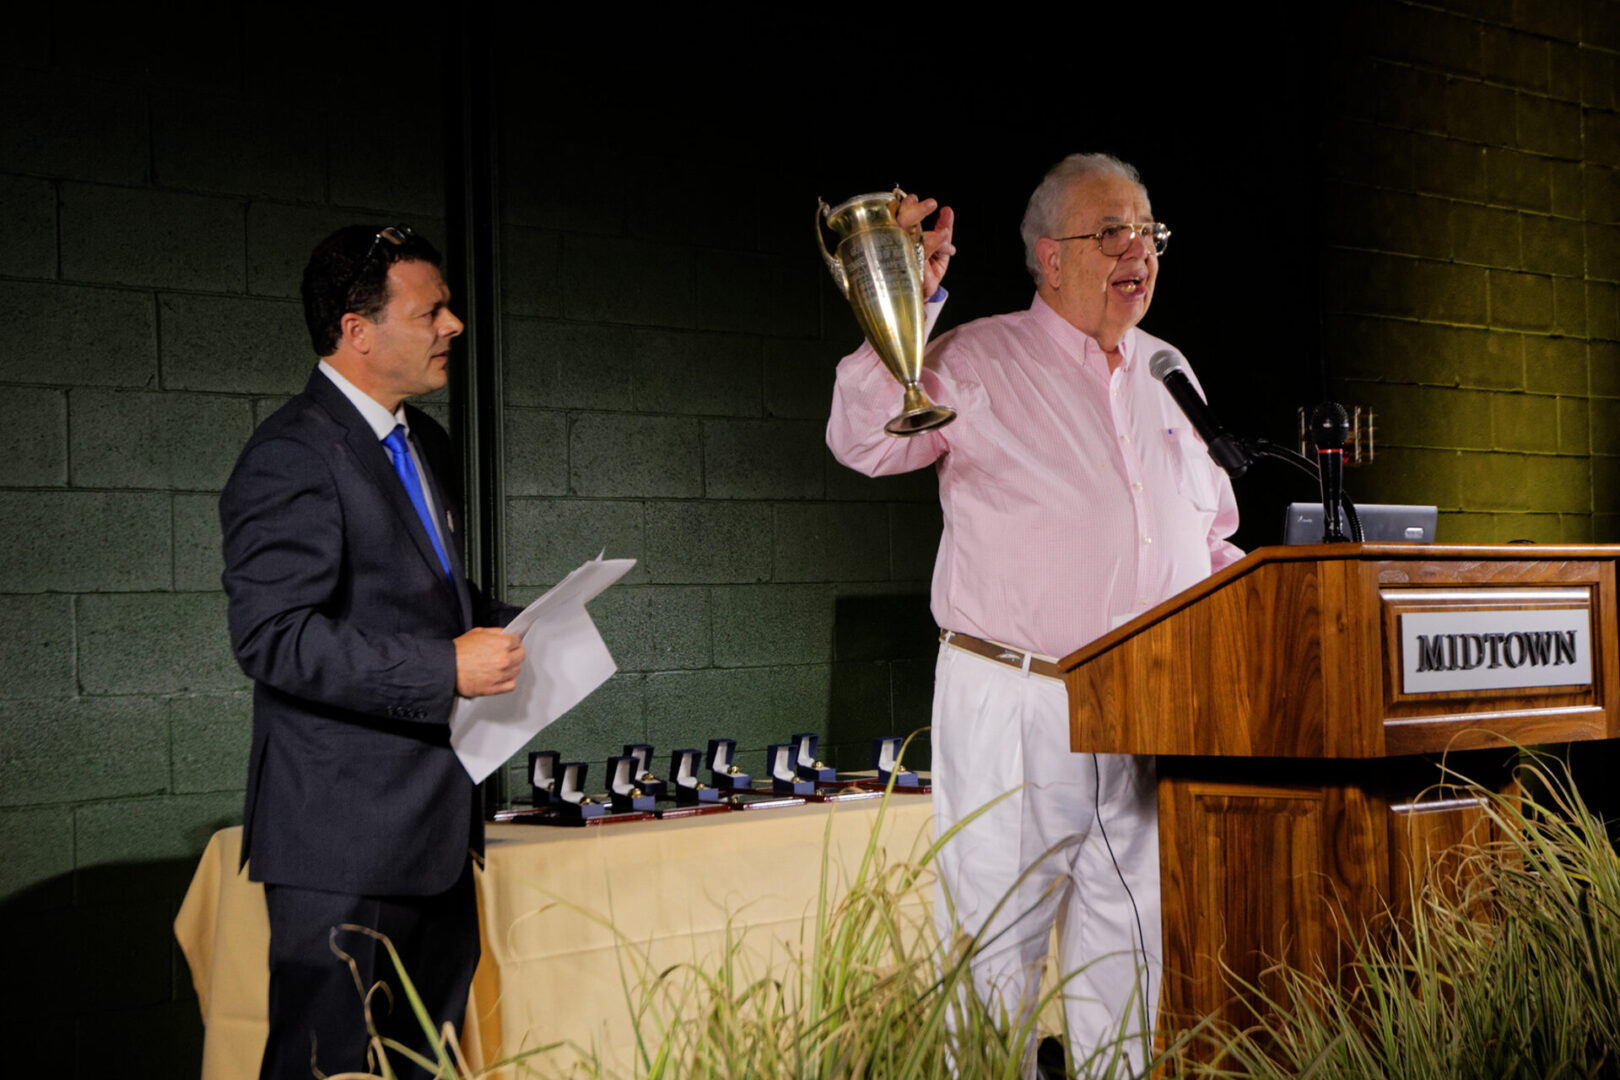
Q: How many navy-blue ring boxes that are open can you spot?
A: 9